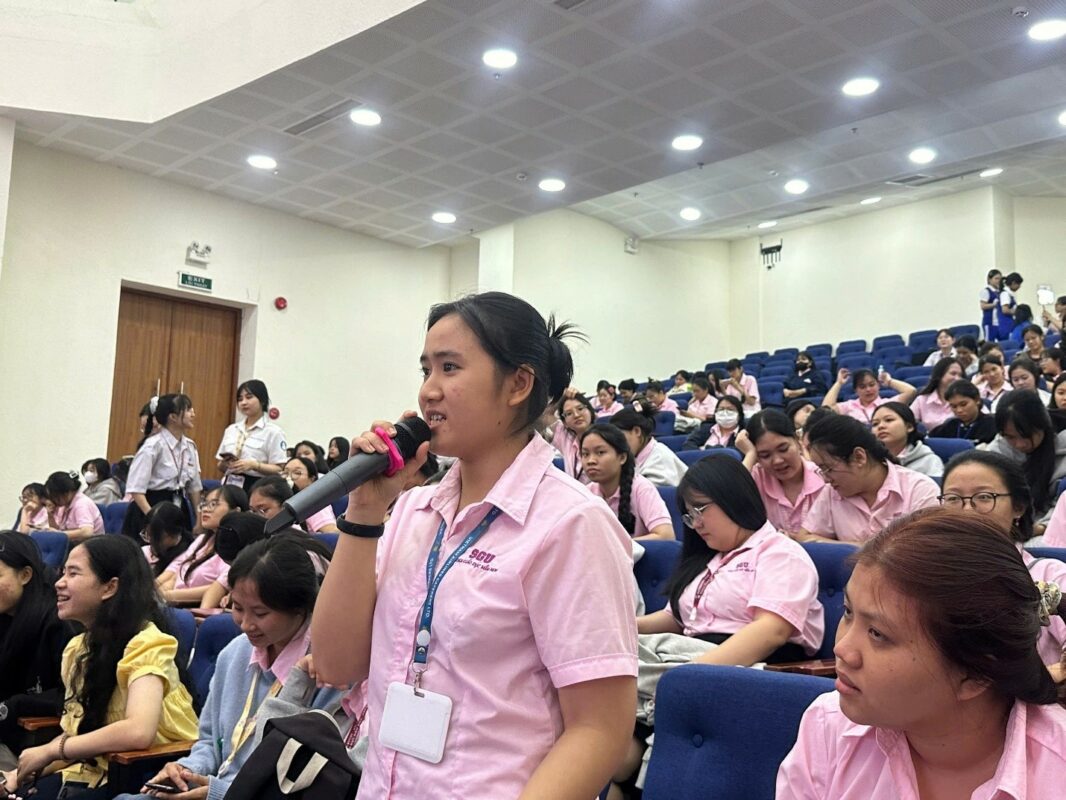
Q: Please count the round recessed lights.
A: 15